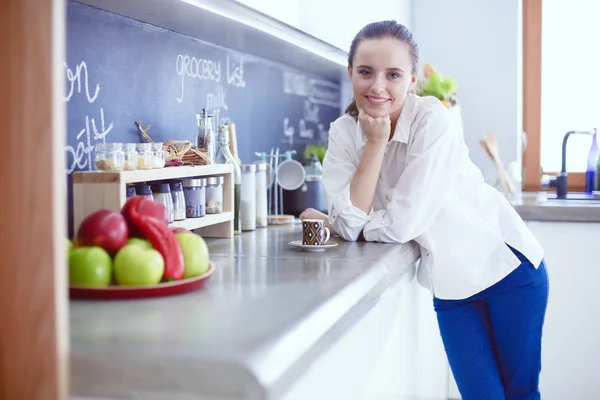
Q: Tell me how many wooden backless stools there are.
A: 0